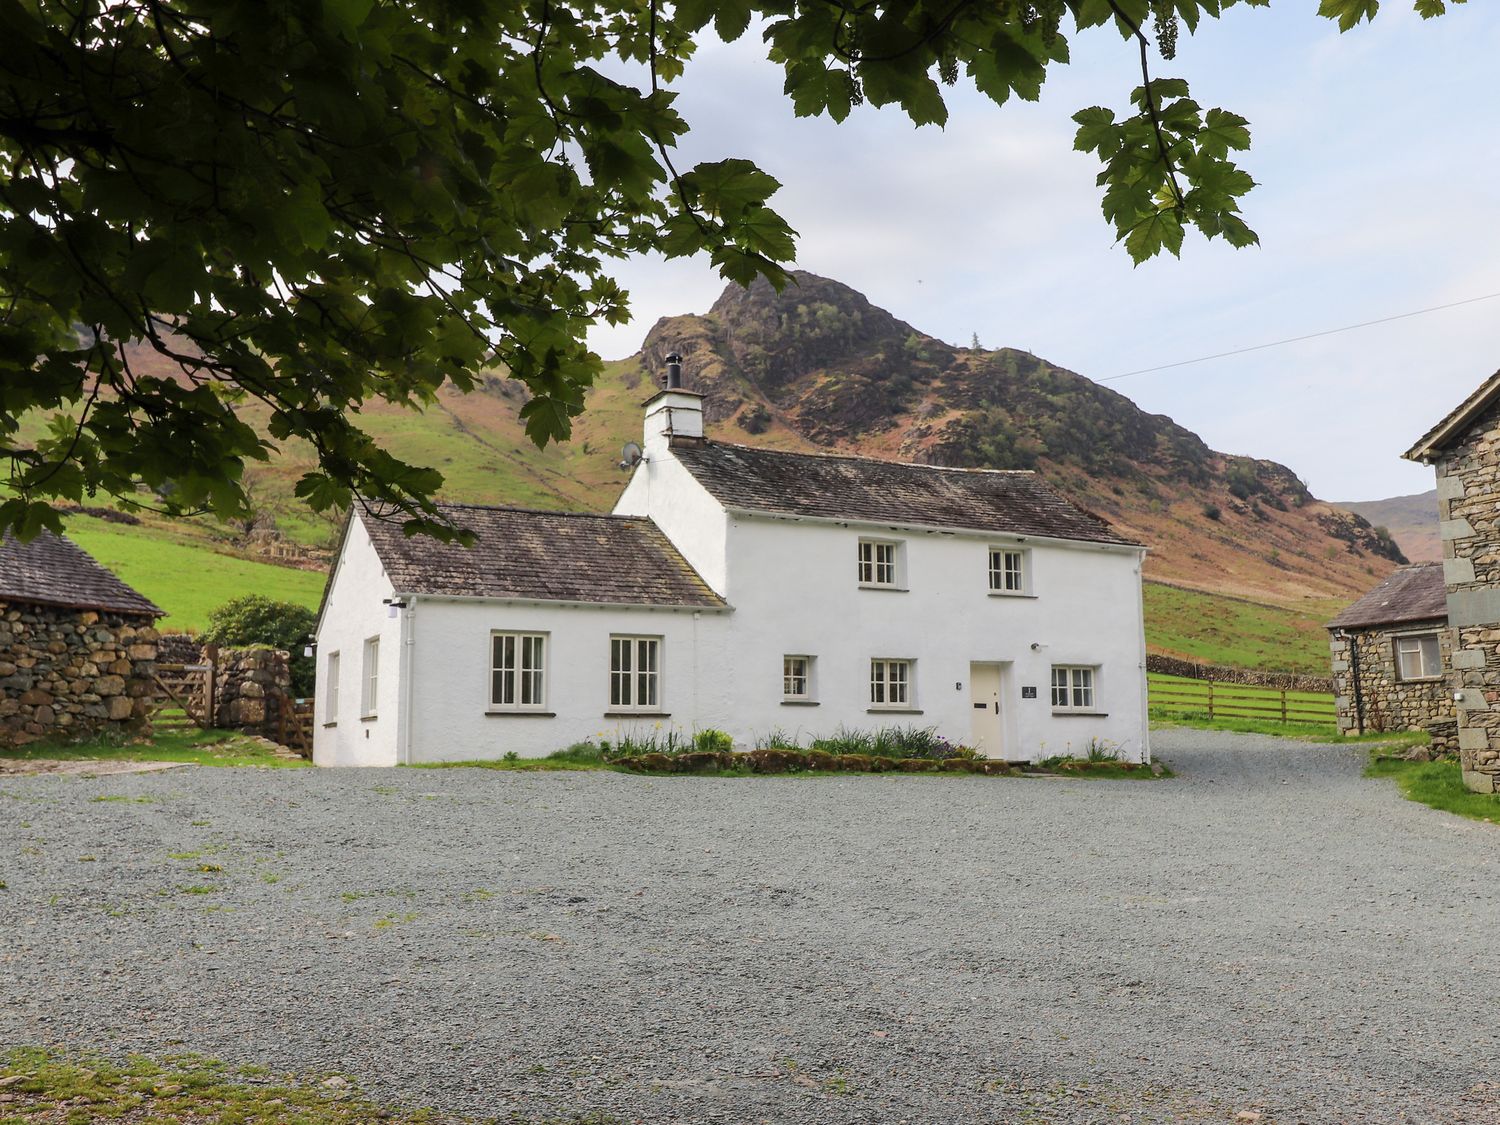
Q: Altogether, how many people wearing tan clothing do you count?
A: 0